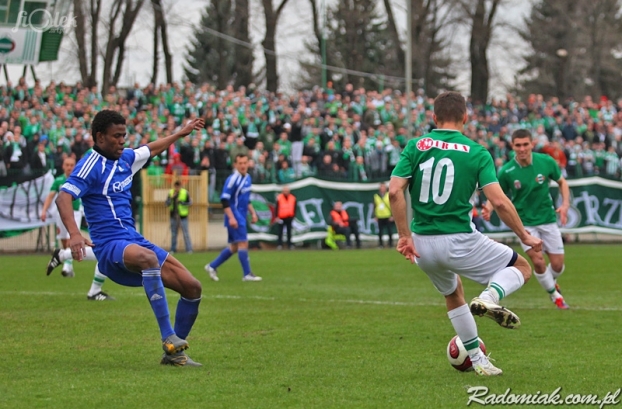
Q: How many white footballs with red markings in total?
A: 1